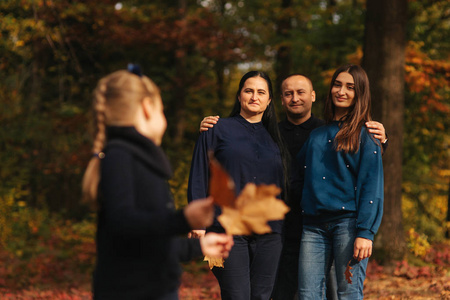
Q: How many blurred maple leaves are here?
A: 2